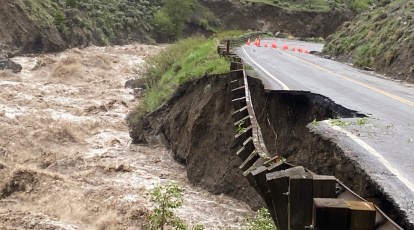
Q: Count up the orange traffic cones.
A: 9